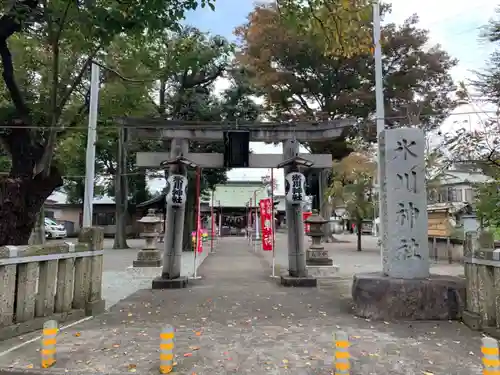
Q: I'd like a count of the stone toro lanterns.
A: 2